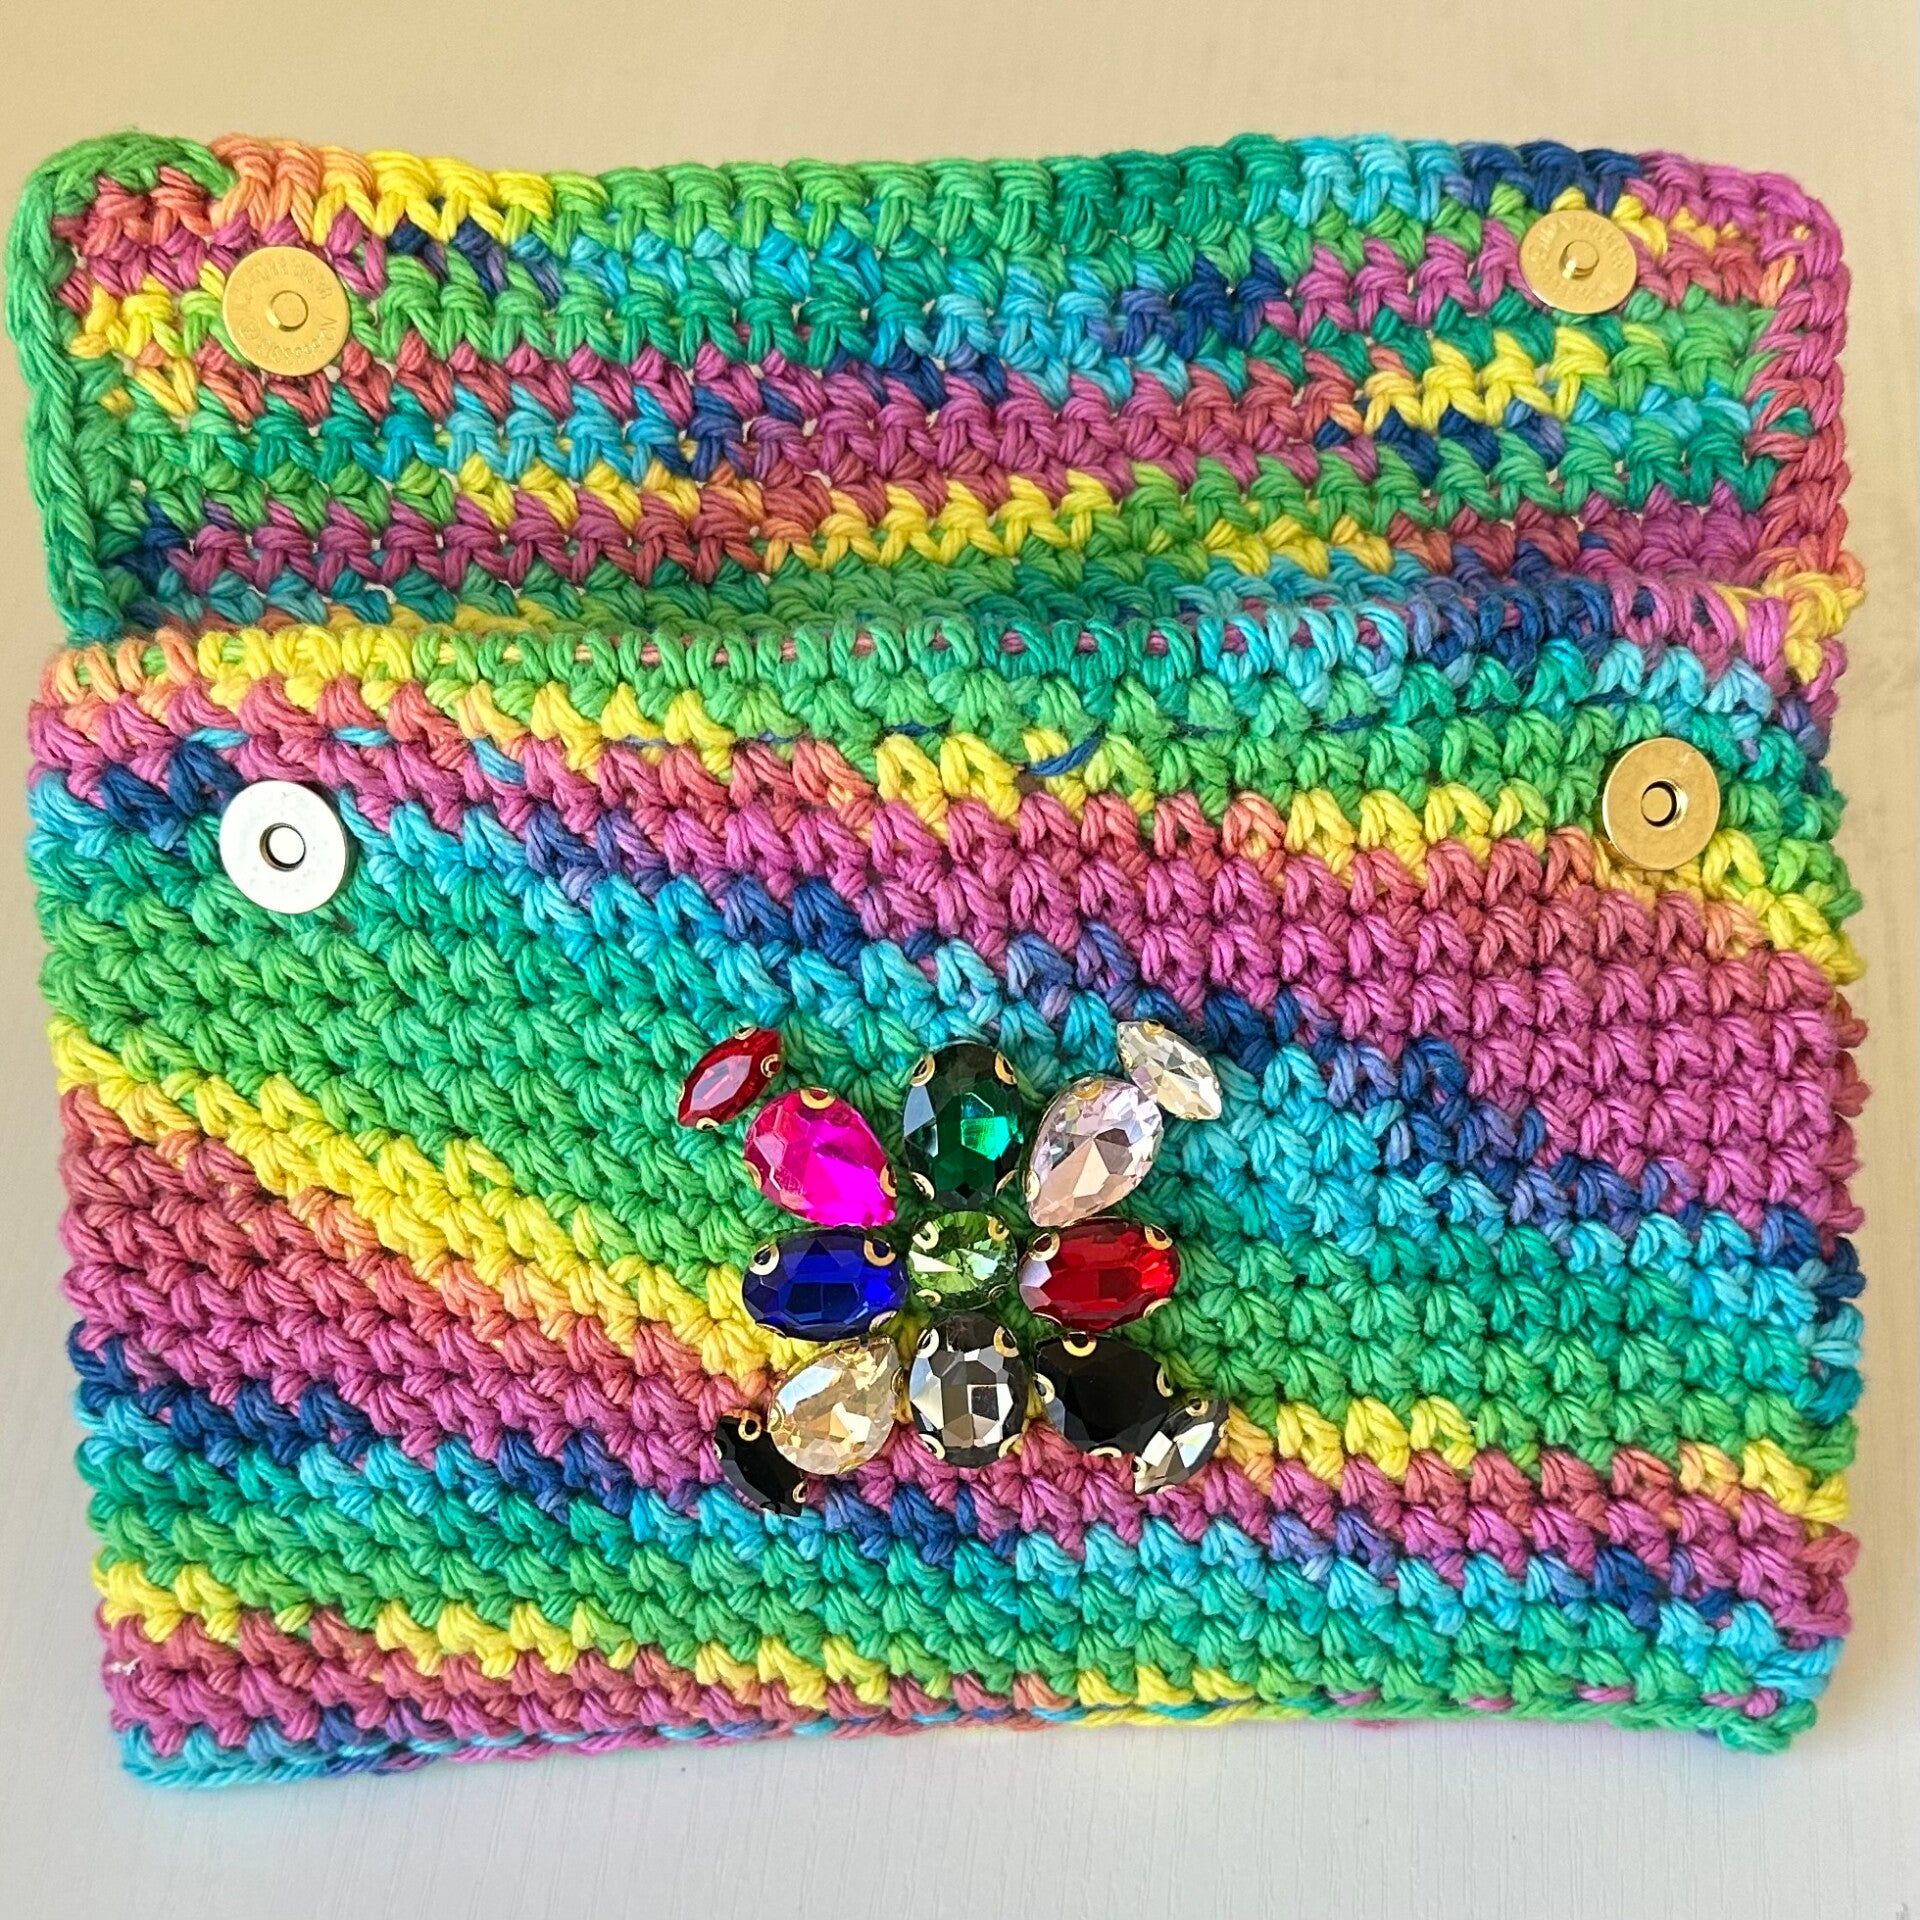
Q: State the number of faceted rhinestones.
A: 13